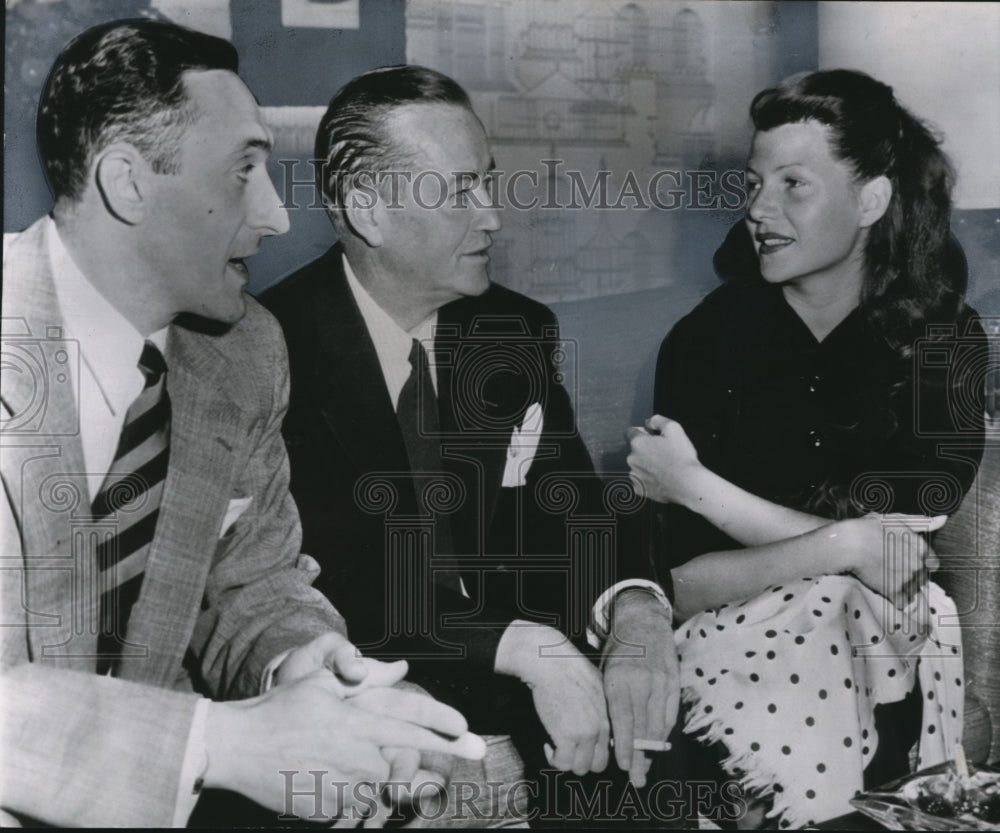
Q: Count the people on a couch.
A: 3